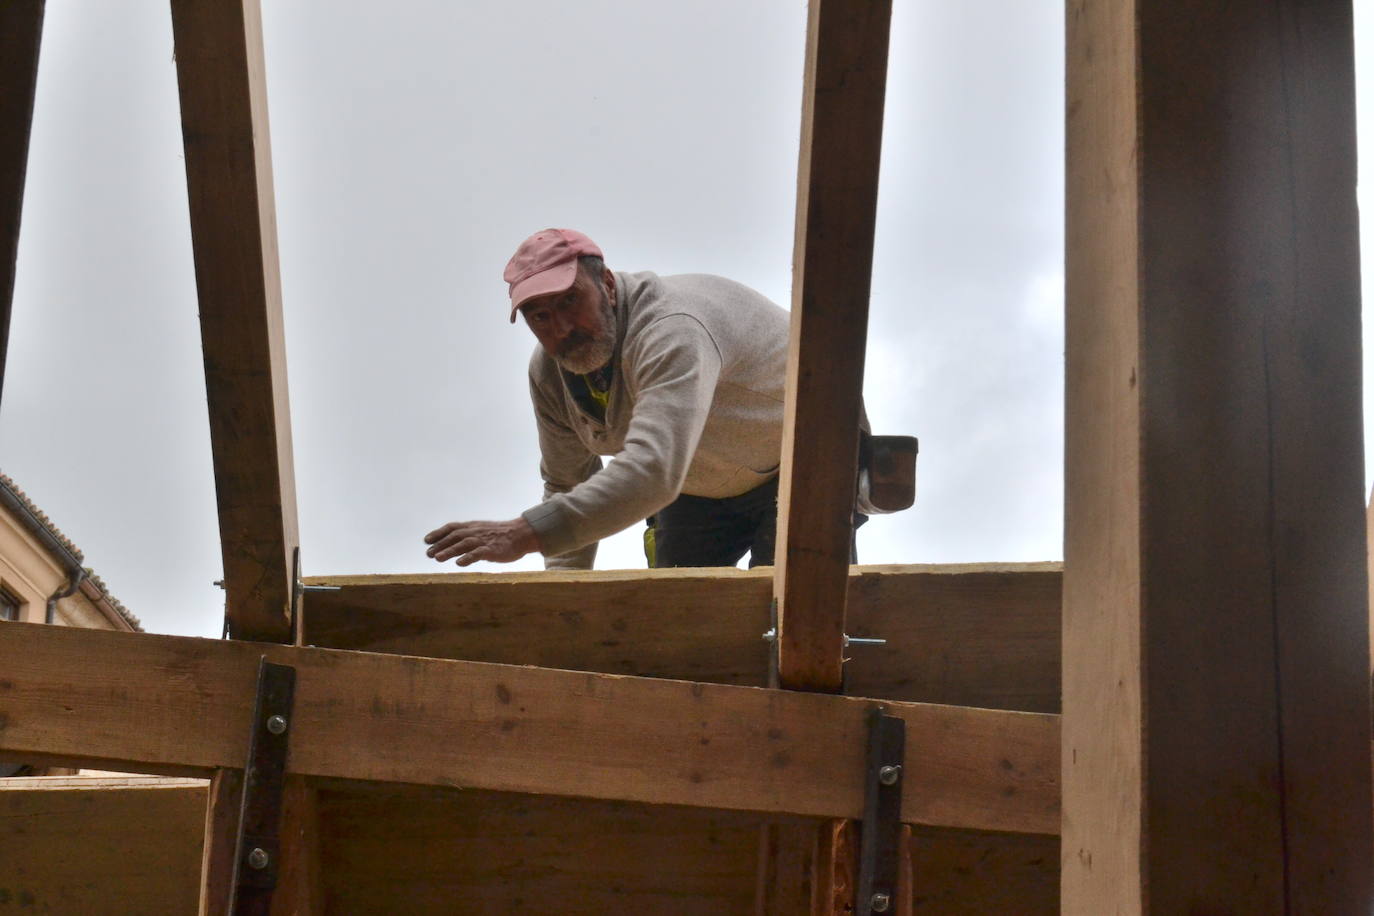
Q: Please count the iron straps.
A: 2